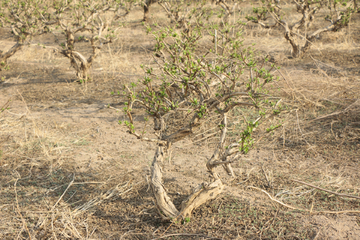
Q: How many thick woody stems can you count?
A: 2